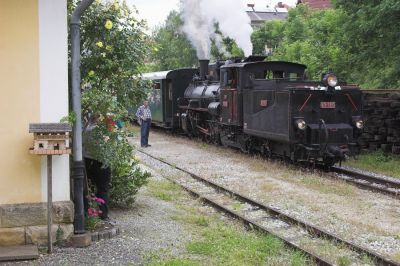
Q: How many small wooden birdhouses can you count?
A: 1